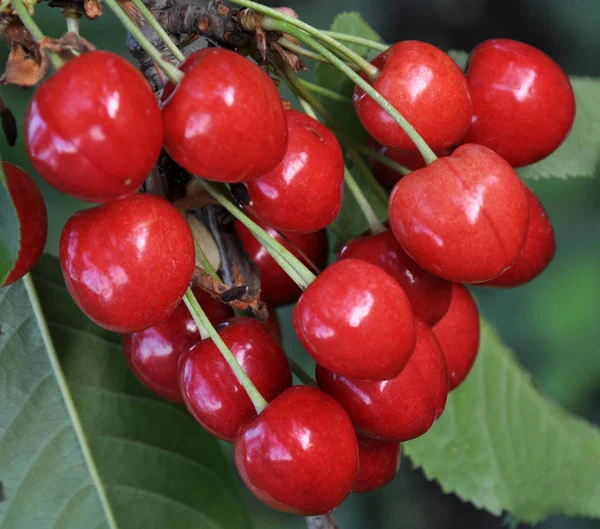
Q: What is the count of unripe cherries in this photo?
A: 0